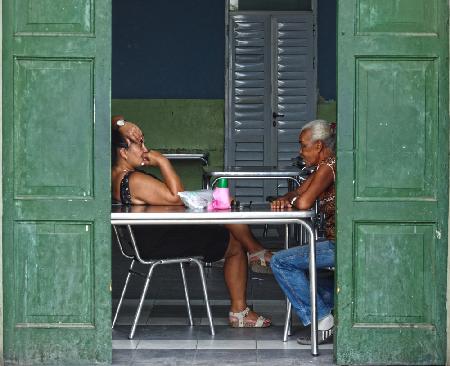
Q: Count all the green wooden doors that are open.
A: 2